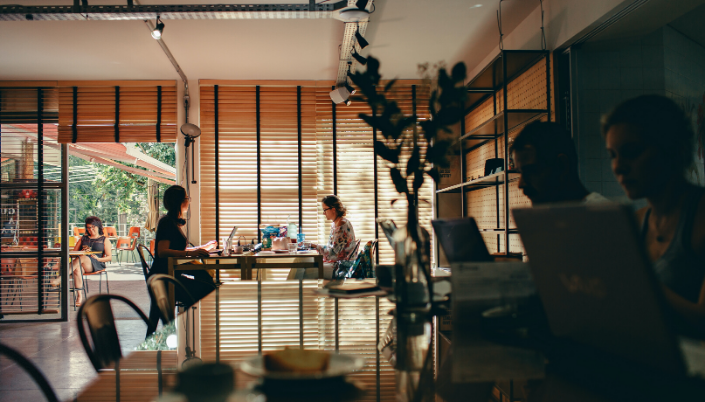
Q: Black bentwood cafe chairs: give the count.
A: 4